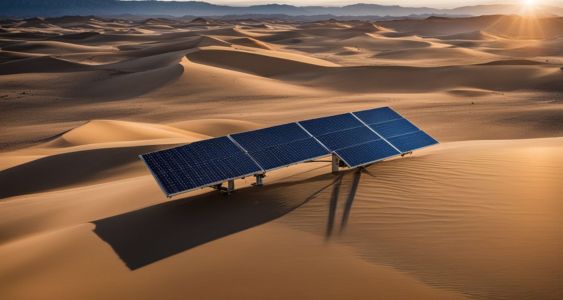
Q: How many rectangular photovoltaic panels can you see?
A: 4